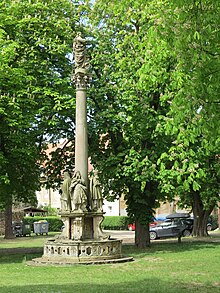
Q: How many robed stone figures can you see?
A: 4